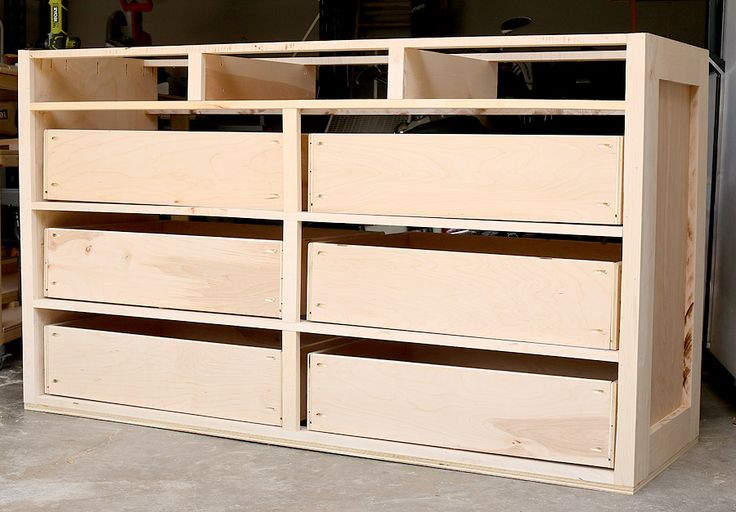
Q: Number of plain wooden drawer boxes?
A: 6